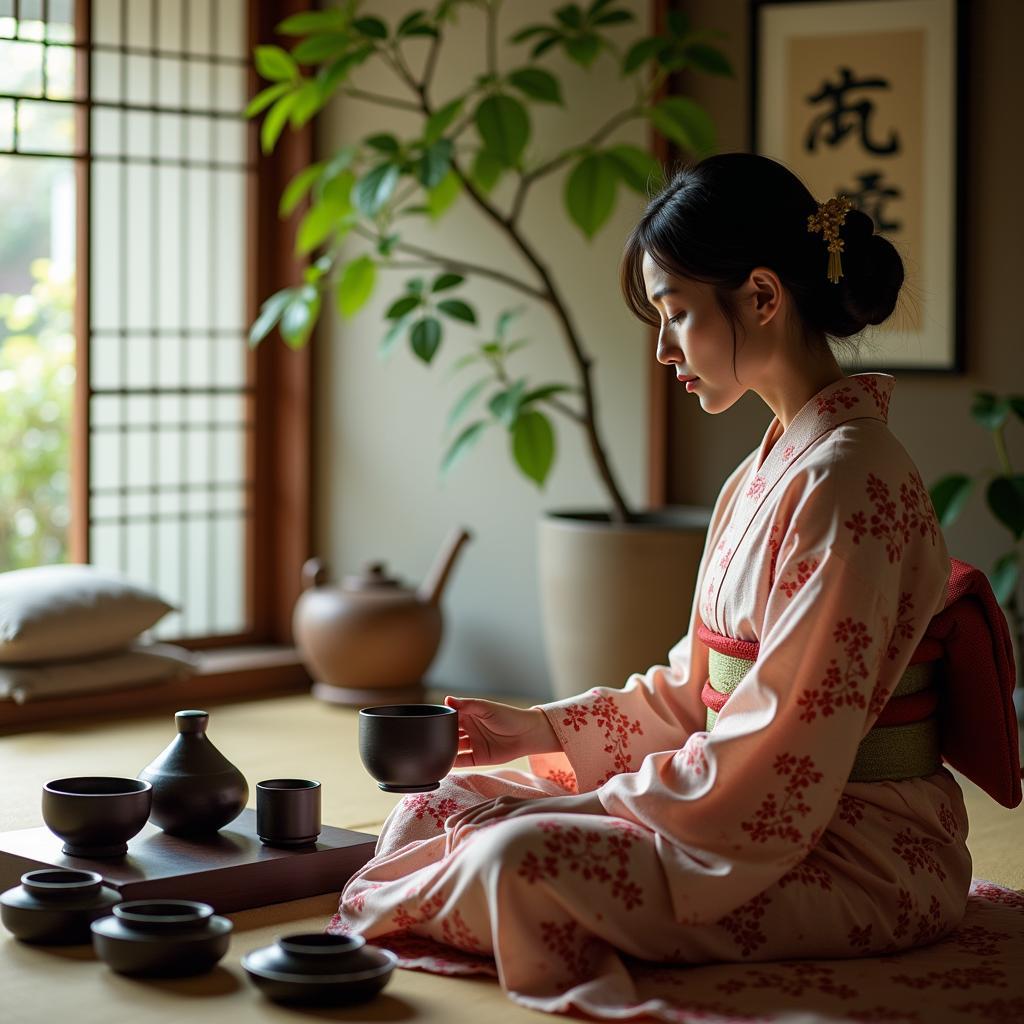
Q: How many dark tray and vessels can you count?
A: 8